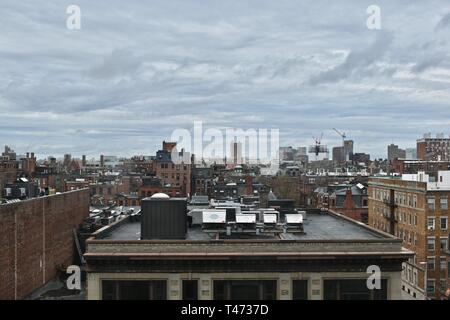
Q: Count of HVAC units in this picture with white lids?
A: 4